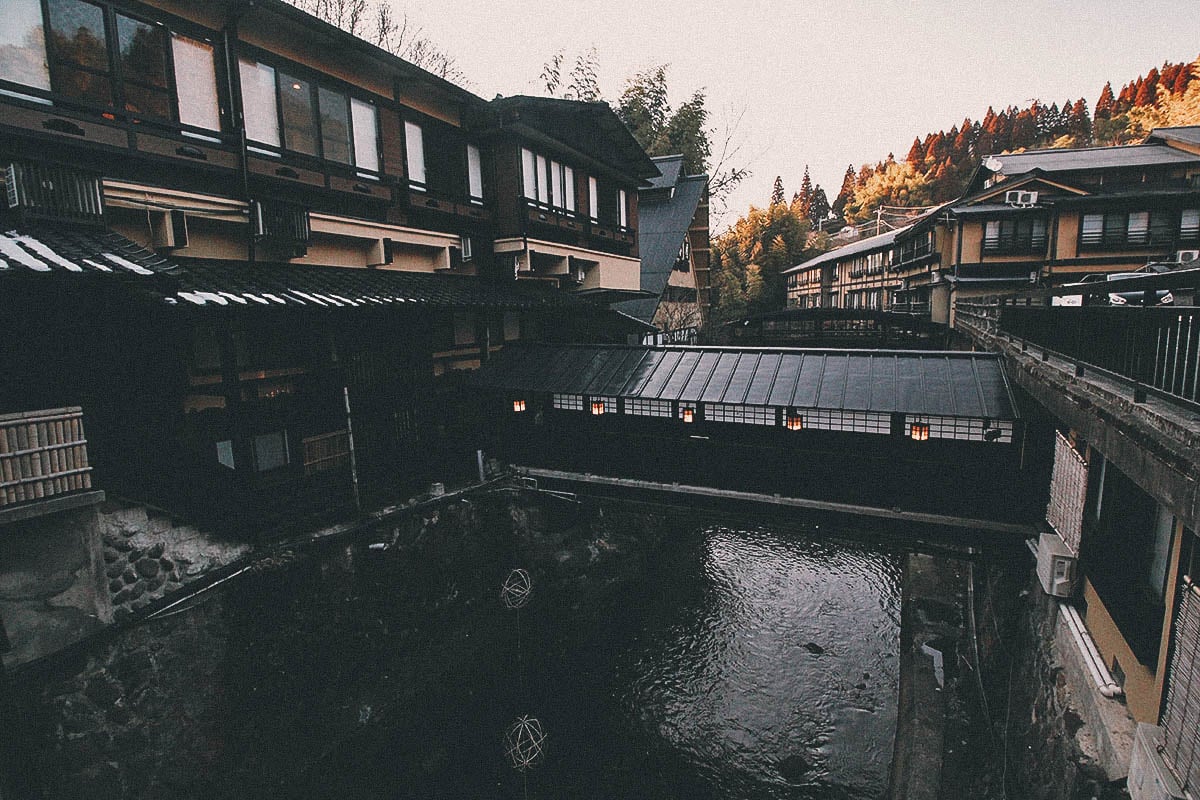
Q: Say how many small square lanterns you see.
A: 5